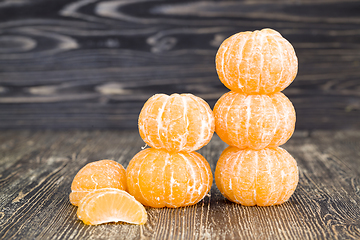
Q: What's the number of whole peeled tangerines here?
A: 5